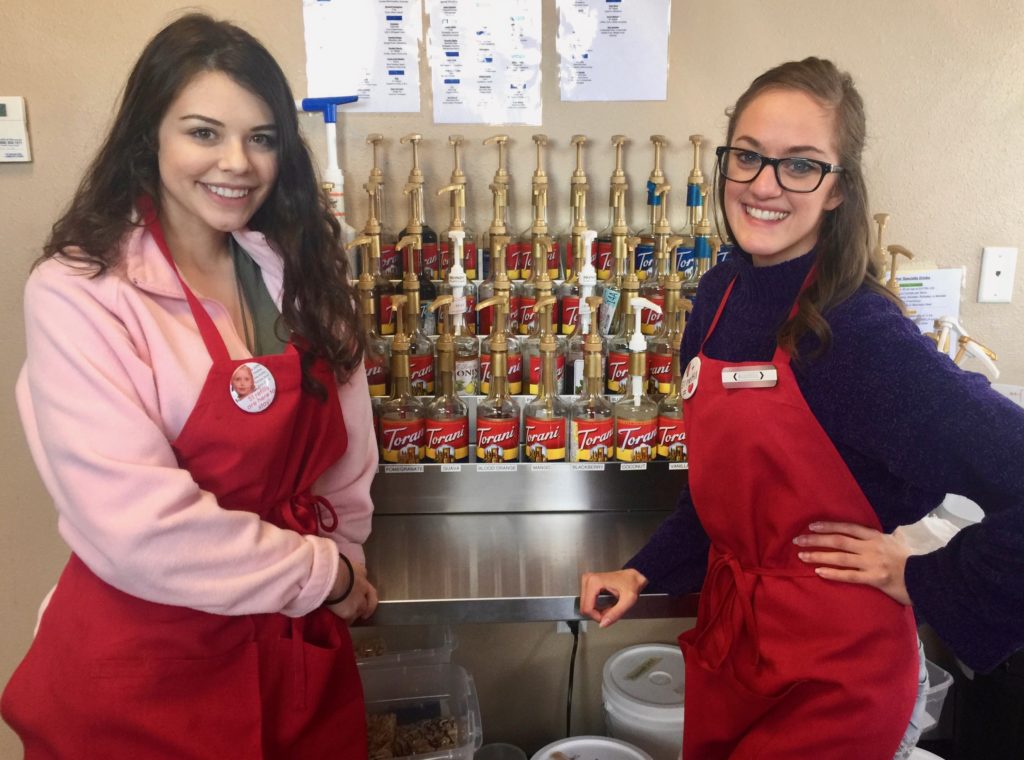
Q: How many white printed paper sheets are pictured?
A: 4